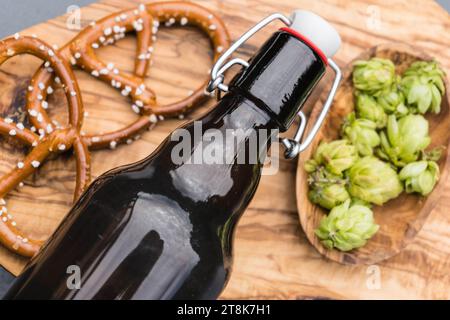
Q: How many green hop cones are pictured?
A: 11